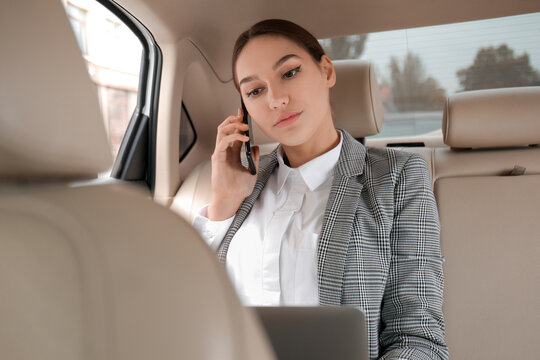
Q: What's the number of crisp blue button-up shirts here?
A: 0